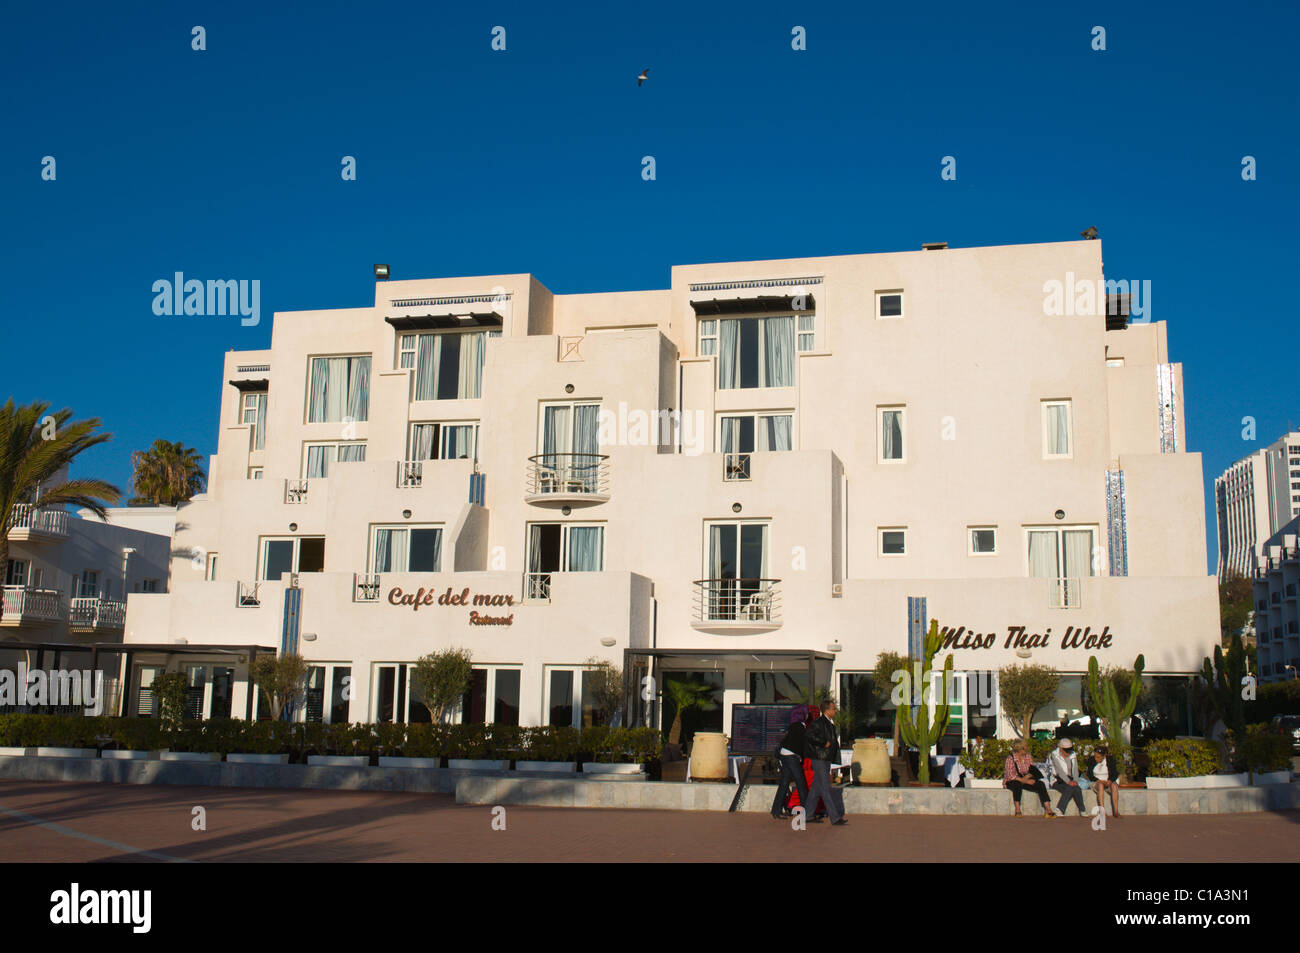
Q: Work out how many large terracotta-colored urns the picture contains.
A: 2